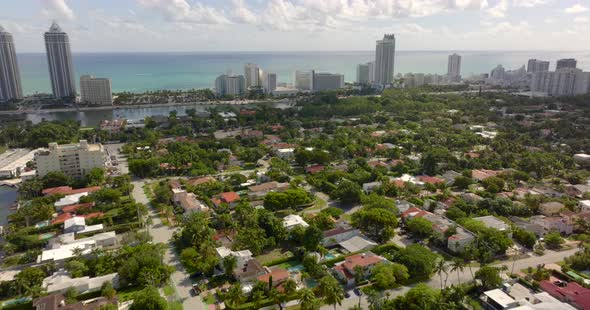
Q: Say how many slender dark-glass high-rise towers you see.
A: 2